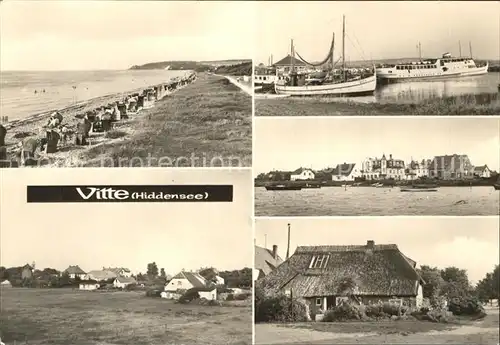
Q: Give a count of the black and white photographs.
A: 5